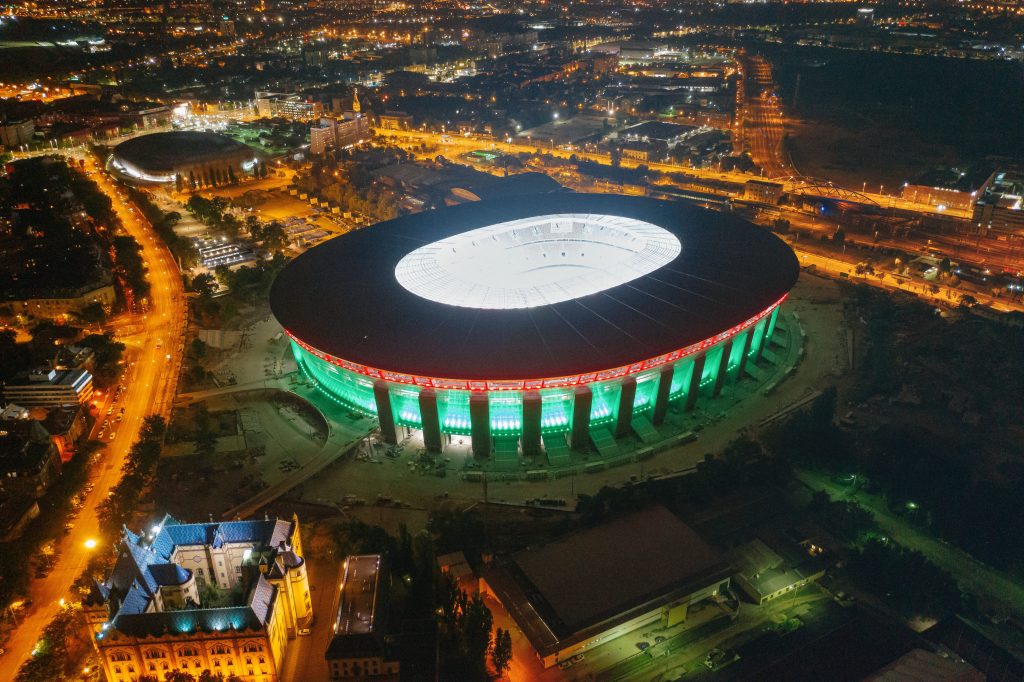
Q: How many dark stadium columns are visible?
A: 11